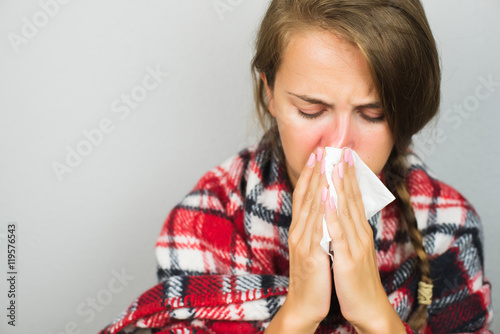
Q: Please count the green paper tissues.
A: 0